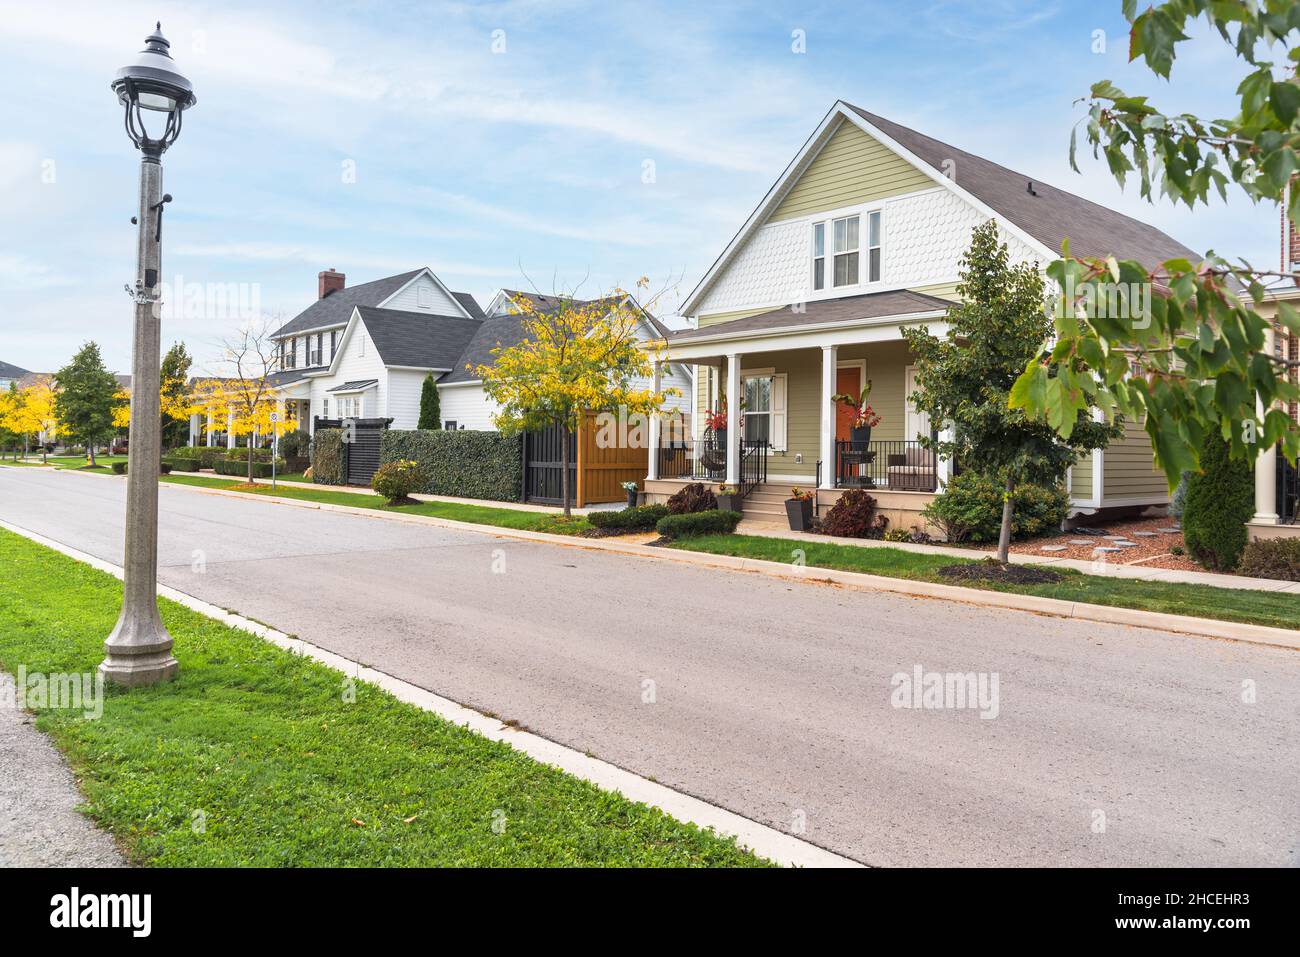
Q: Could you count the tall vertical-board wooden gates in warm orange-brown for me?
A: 1